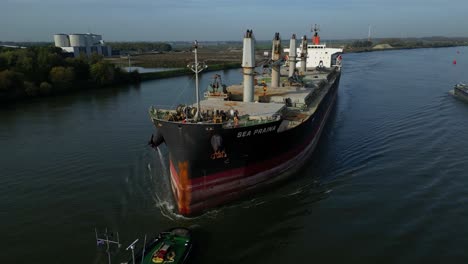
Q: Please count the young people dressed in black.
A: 0